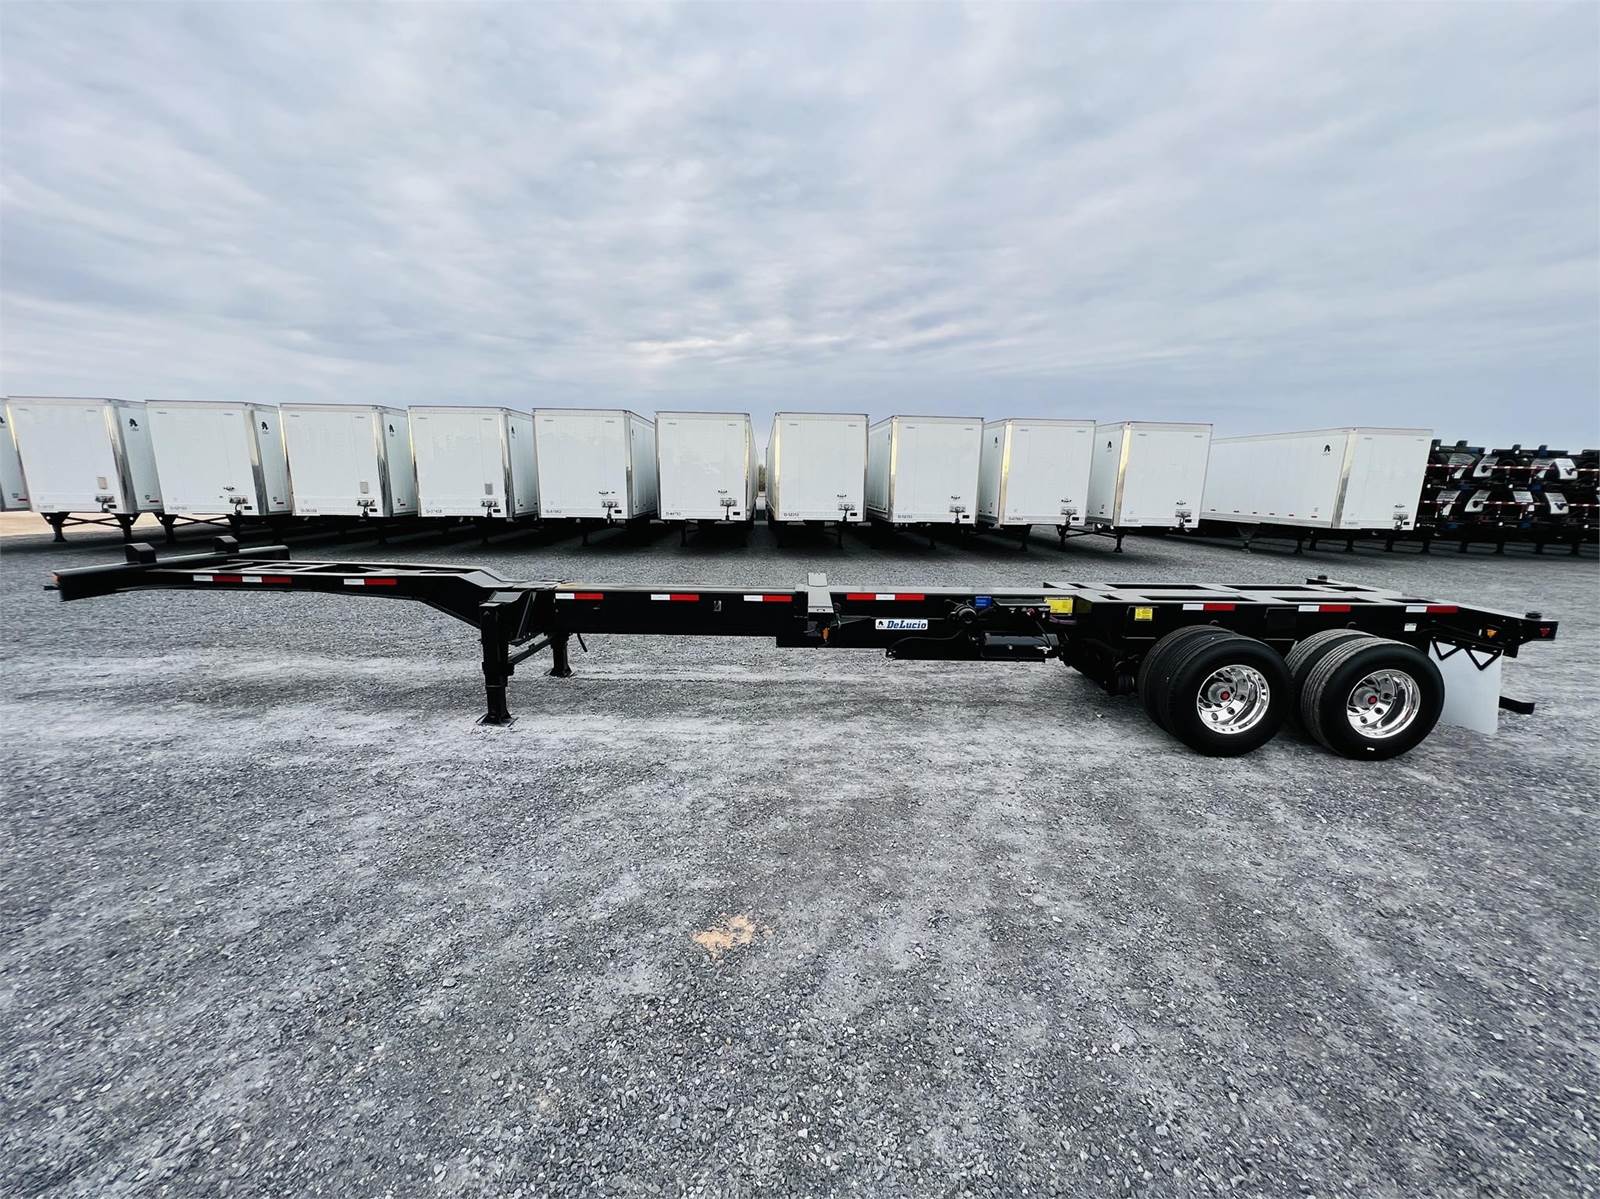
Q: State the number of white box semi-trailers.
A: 12